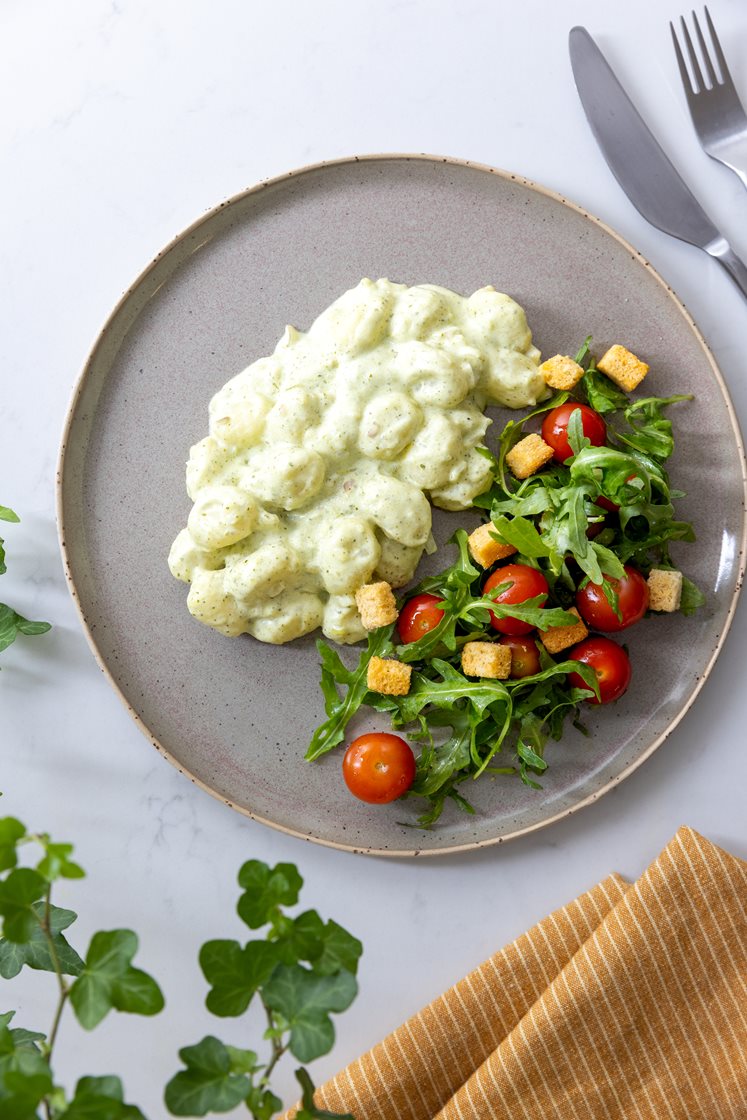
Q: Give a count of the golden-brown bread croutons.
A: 9